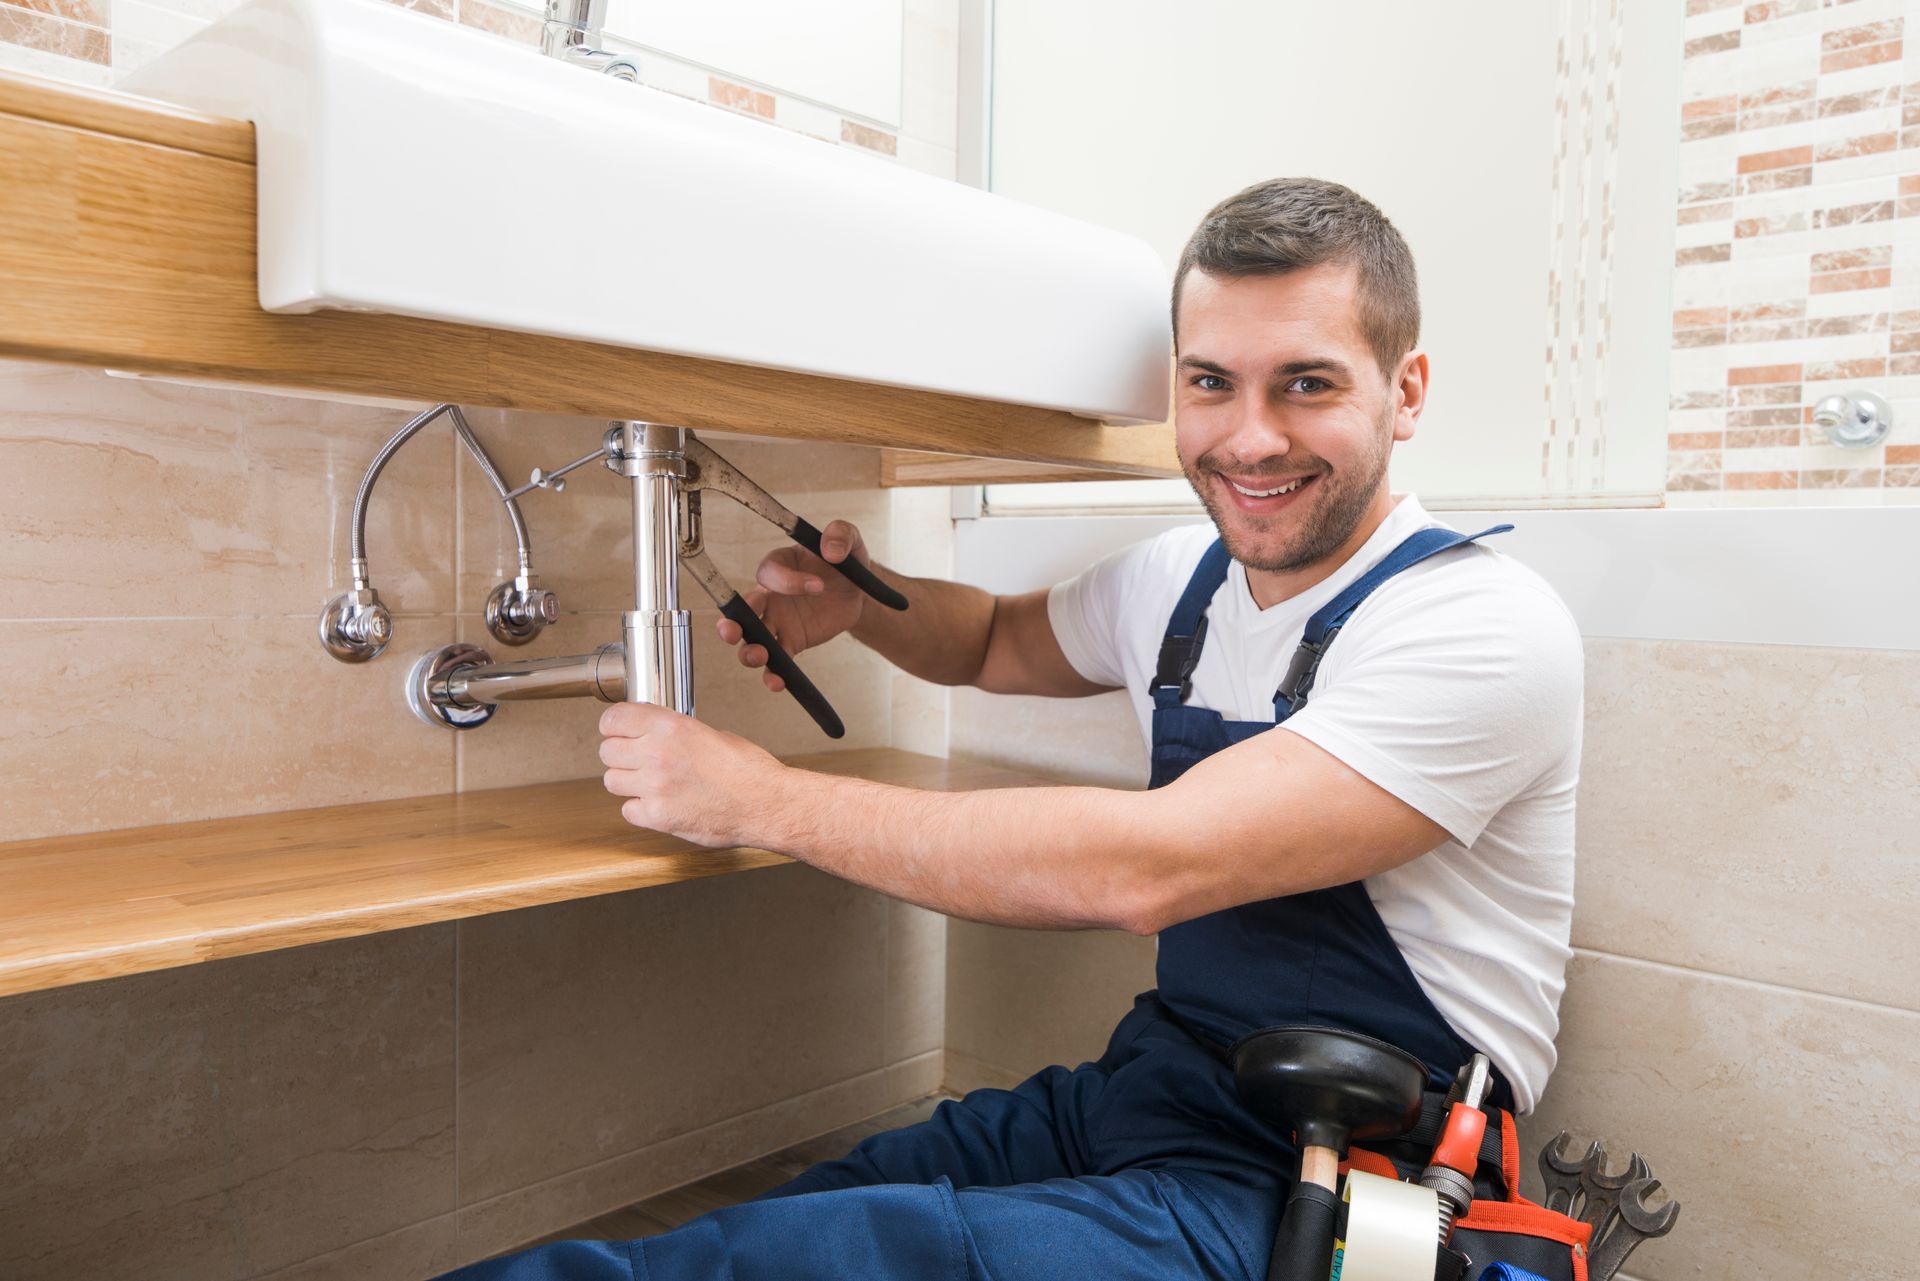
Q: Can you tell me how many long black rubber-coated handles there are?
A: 2